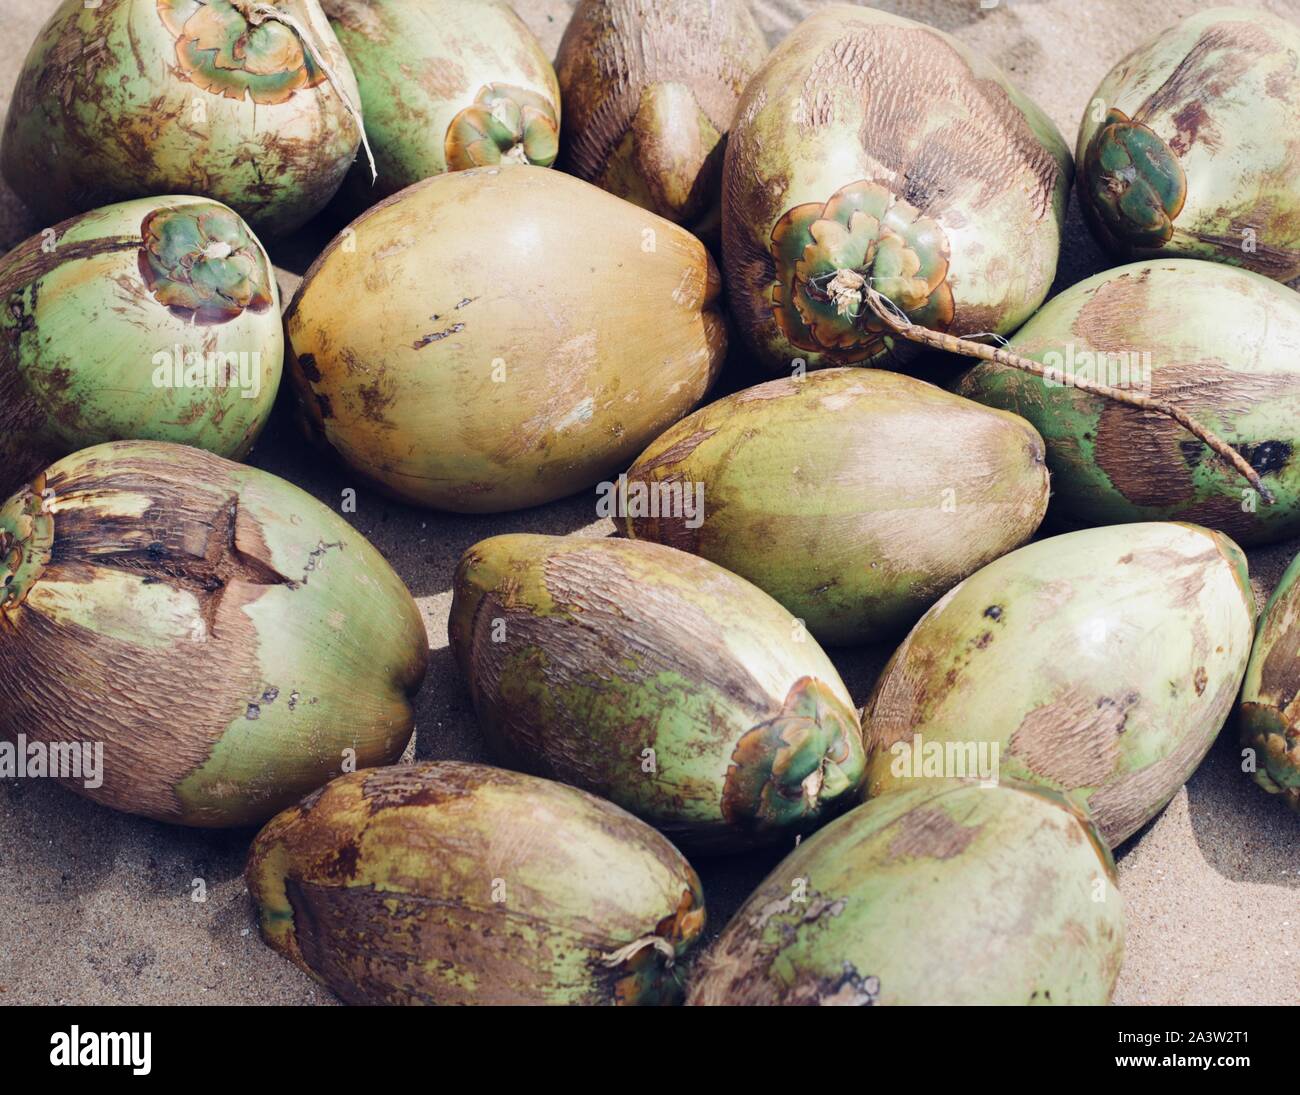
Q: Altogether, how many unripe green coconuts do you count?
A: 15